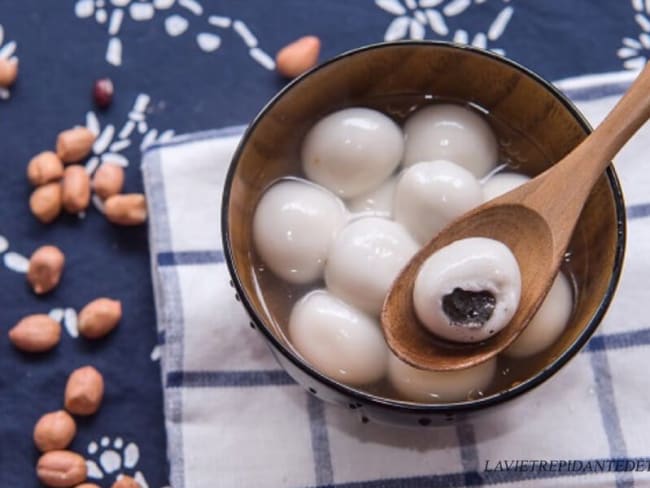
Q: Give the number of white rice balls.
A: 11